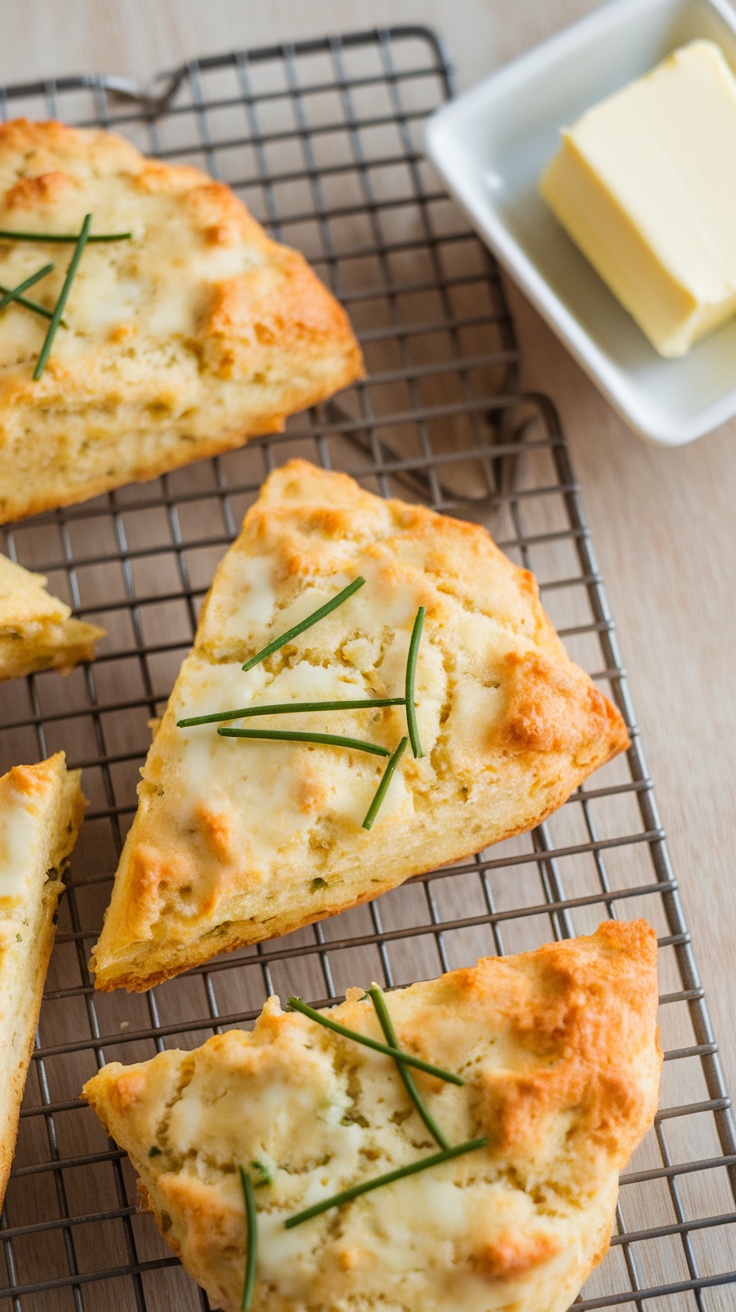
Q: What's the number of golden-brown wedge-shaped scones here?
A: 5